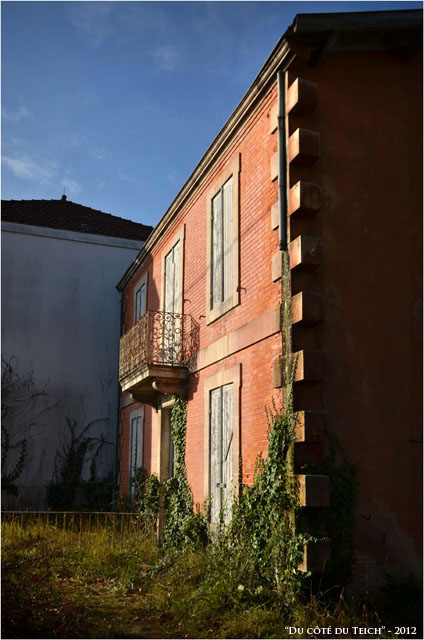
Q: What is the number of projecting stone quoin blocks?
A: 9